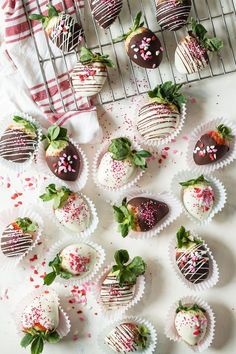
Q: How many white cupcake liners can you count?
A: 15